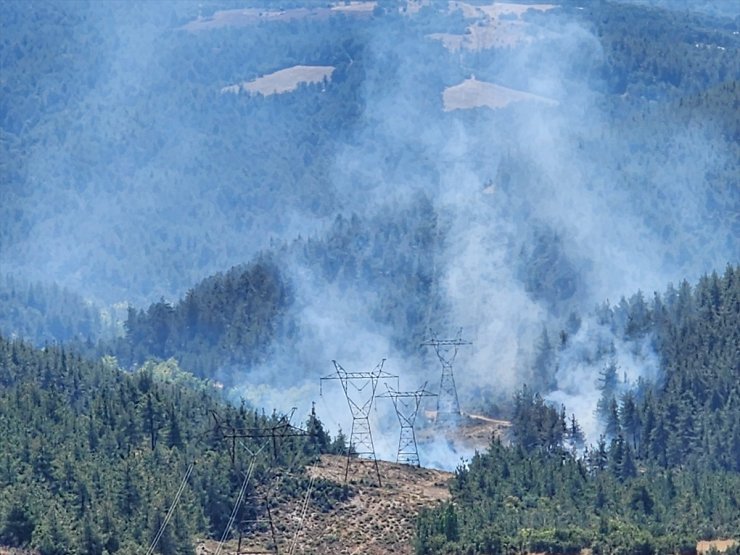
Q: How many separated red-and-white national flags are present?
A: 0